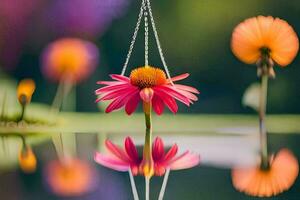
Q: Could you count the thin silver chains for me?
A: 3